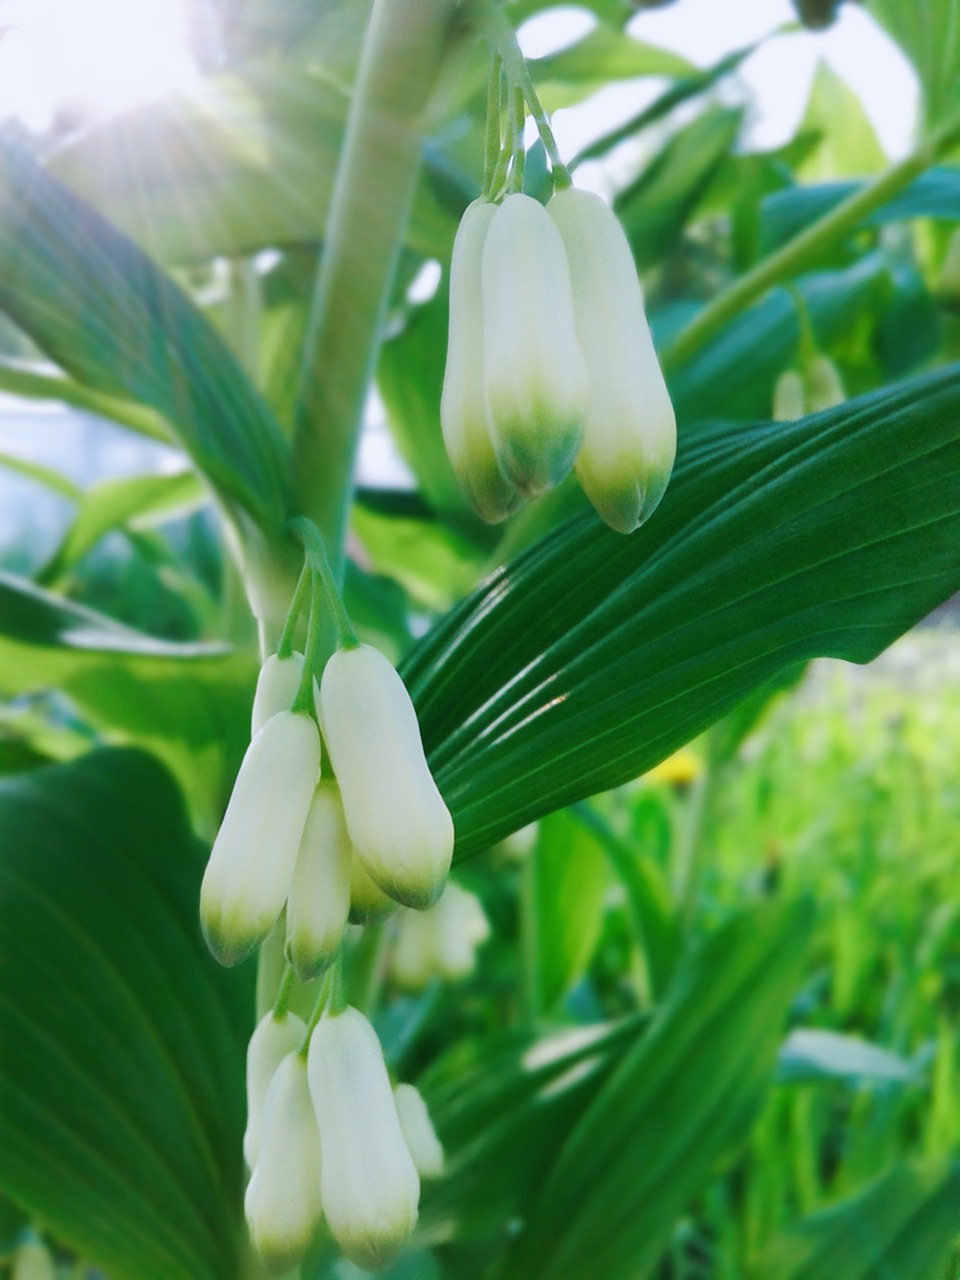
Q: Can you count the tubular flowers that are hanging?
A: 12